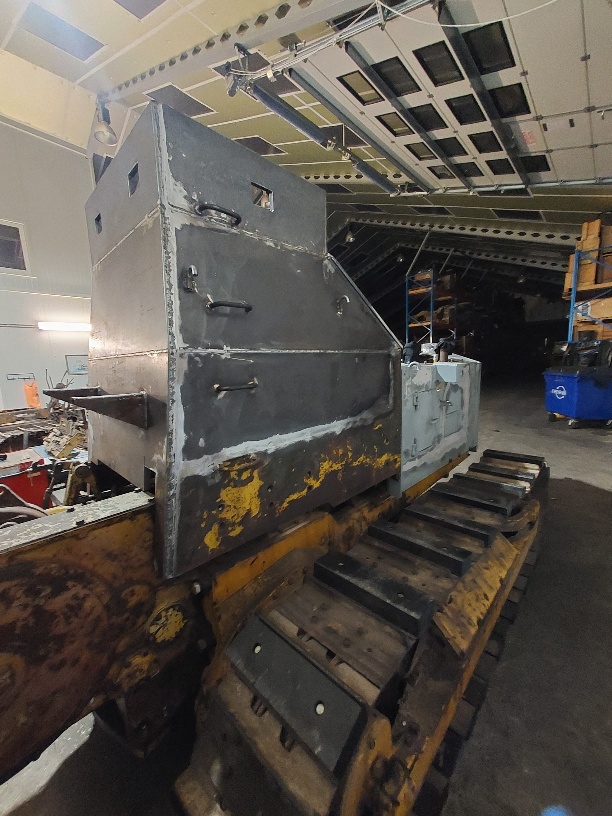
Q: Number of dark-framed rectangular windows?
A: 15